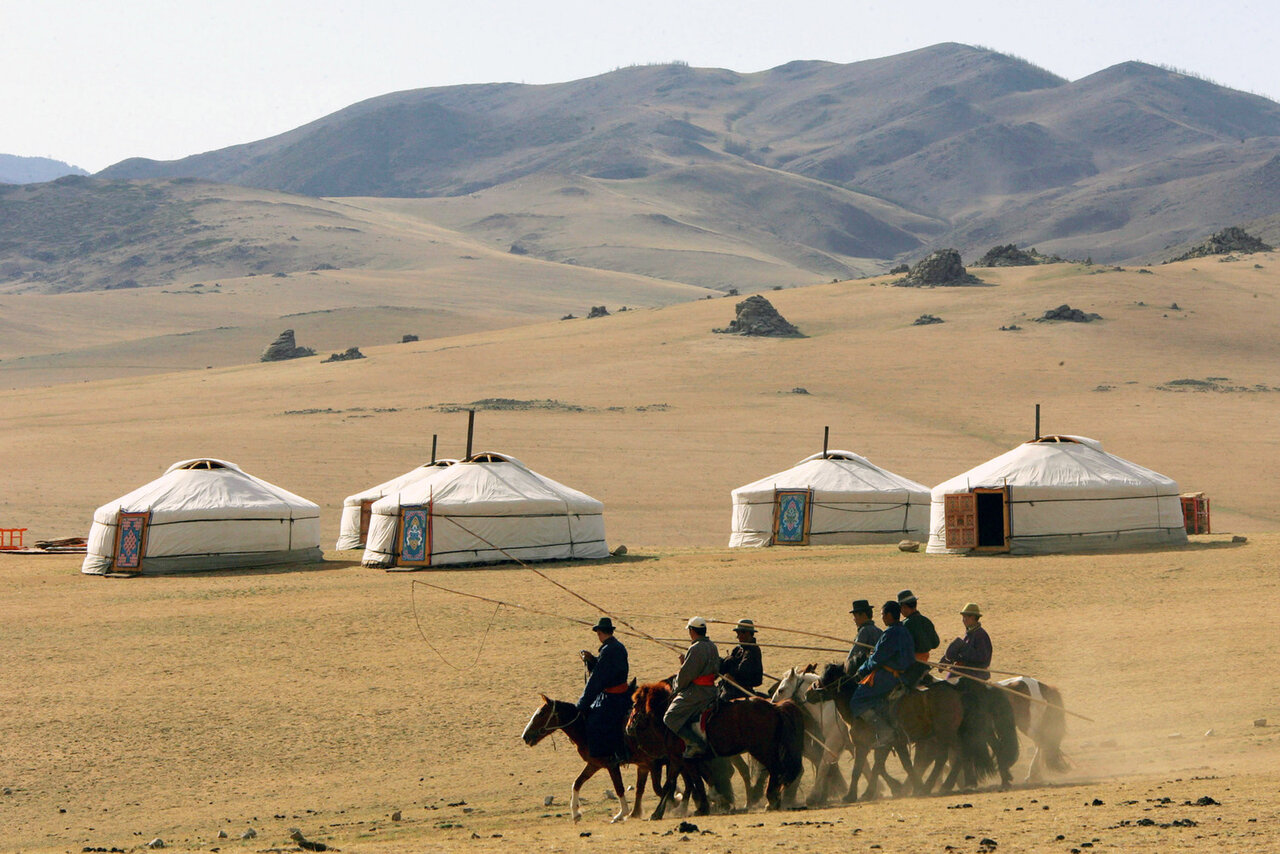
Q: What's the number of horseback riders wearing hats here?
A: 6